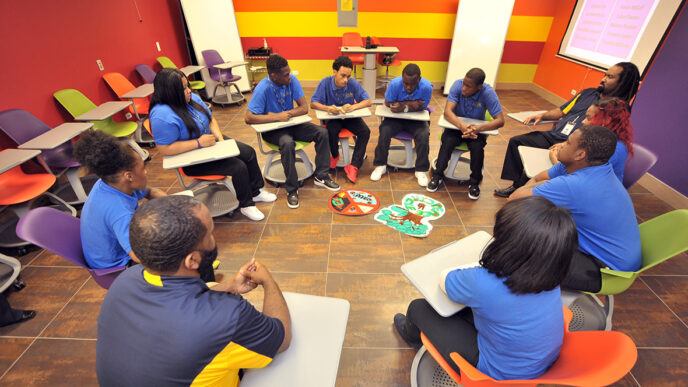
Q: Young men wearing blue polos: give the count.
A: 5